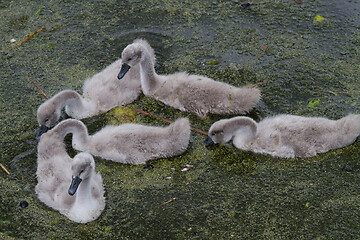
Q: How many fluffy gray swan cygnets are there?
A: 5